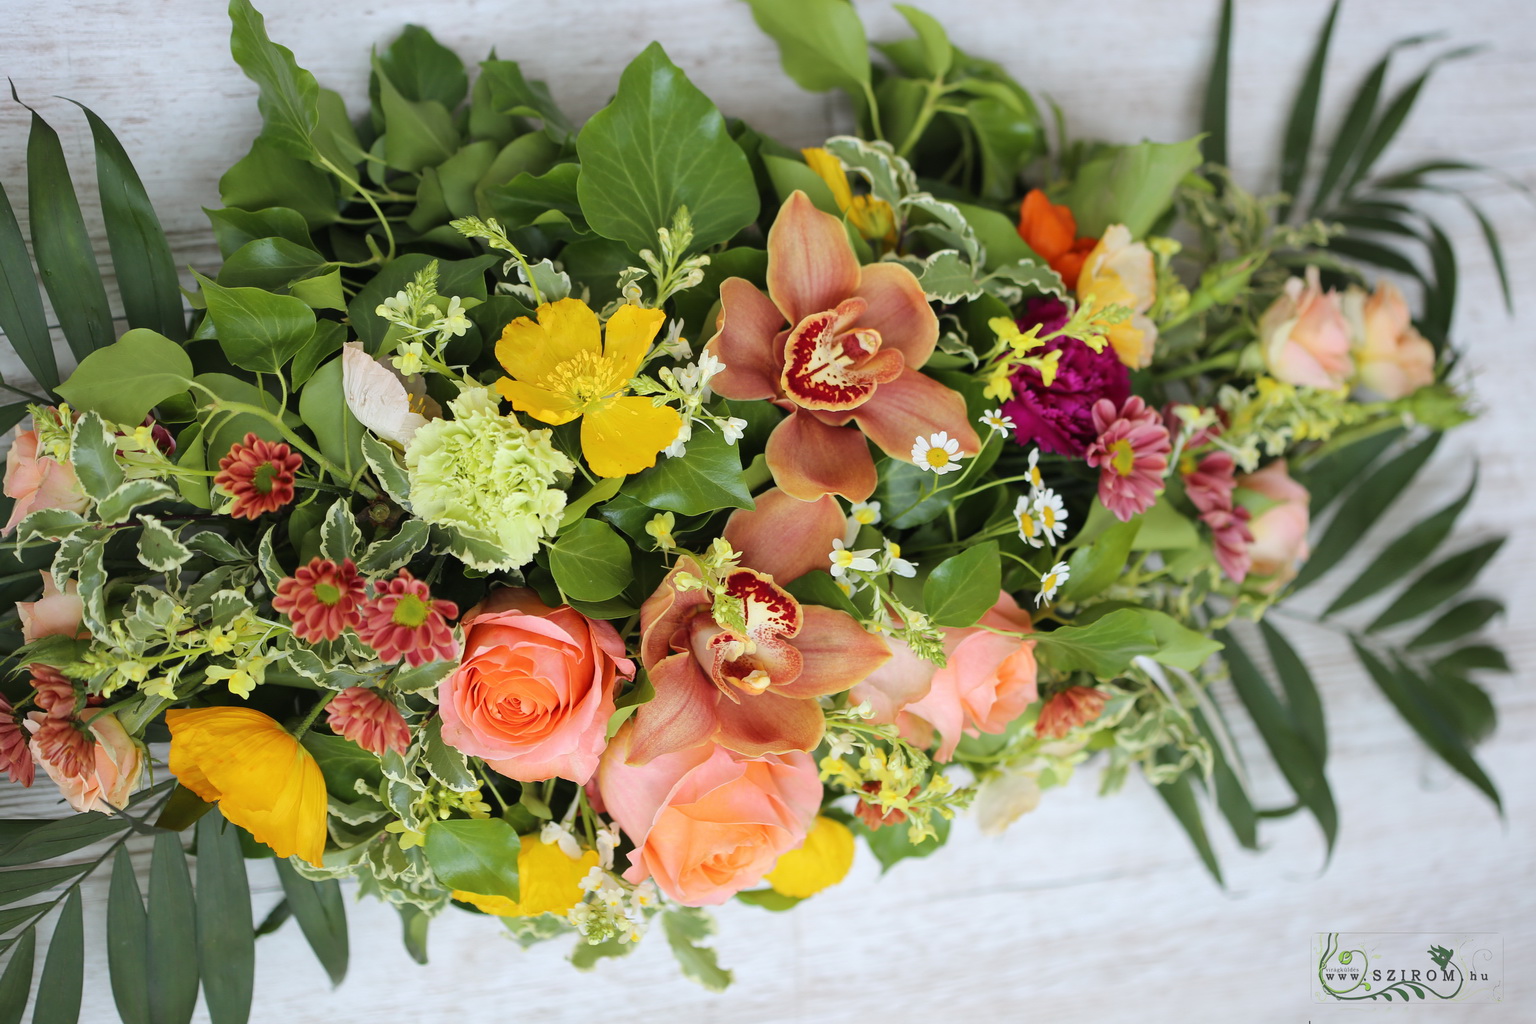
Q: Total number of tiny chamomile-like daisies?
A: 6